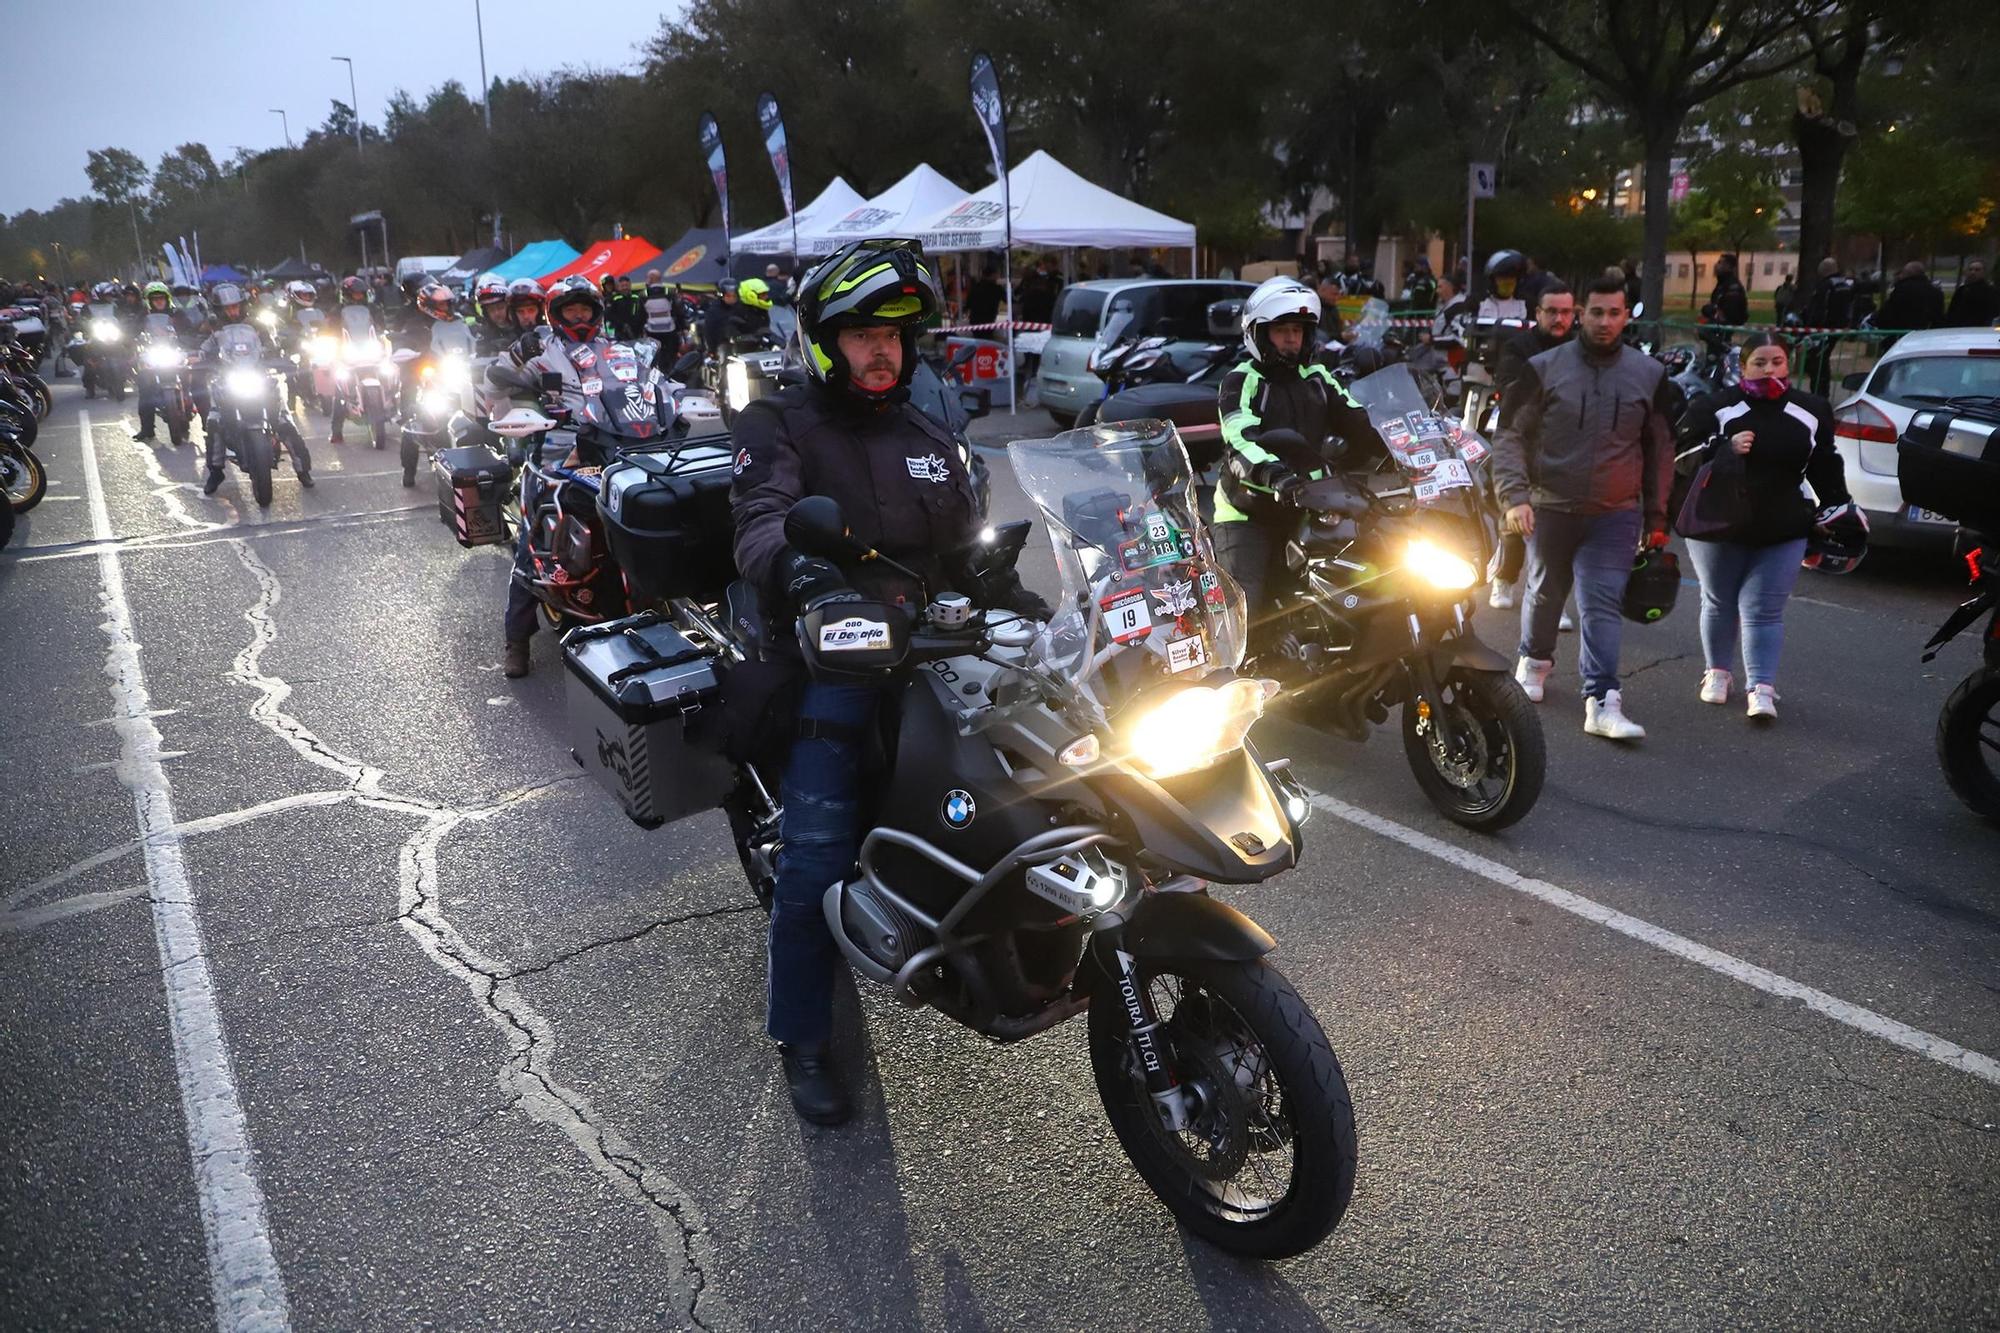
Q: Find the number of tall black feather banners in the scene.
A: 3